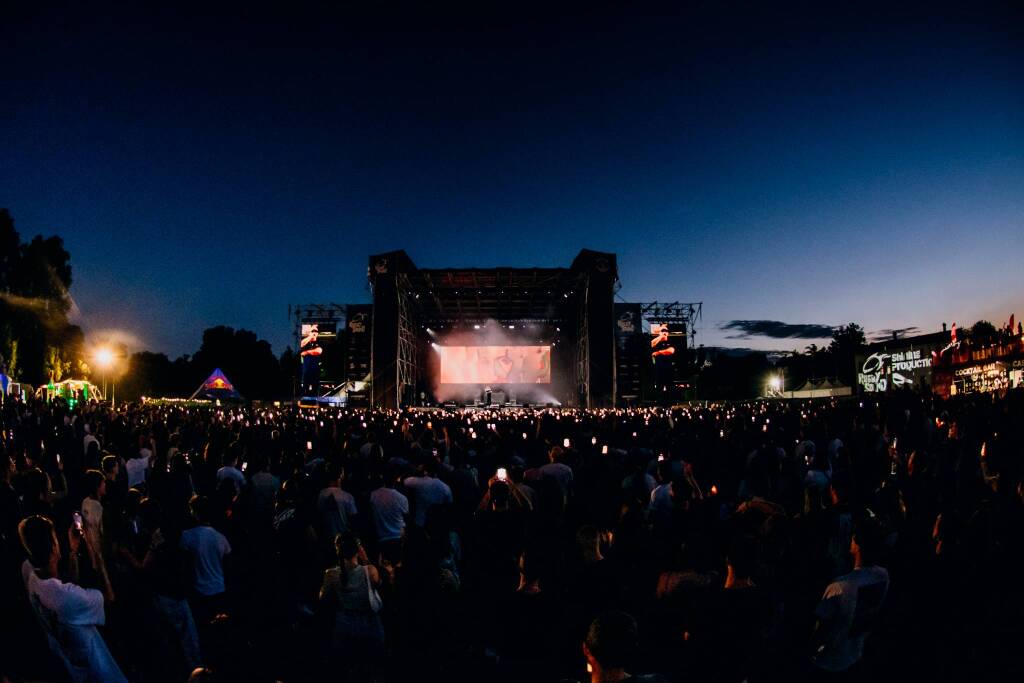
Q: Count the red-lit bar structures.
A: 1